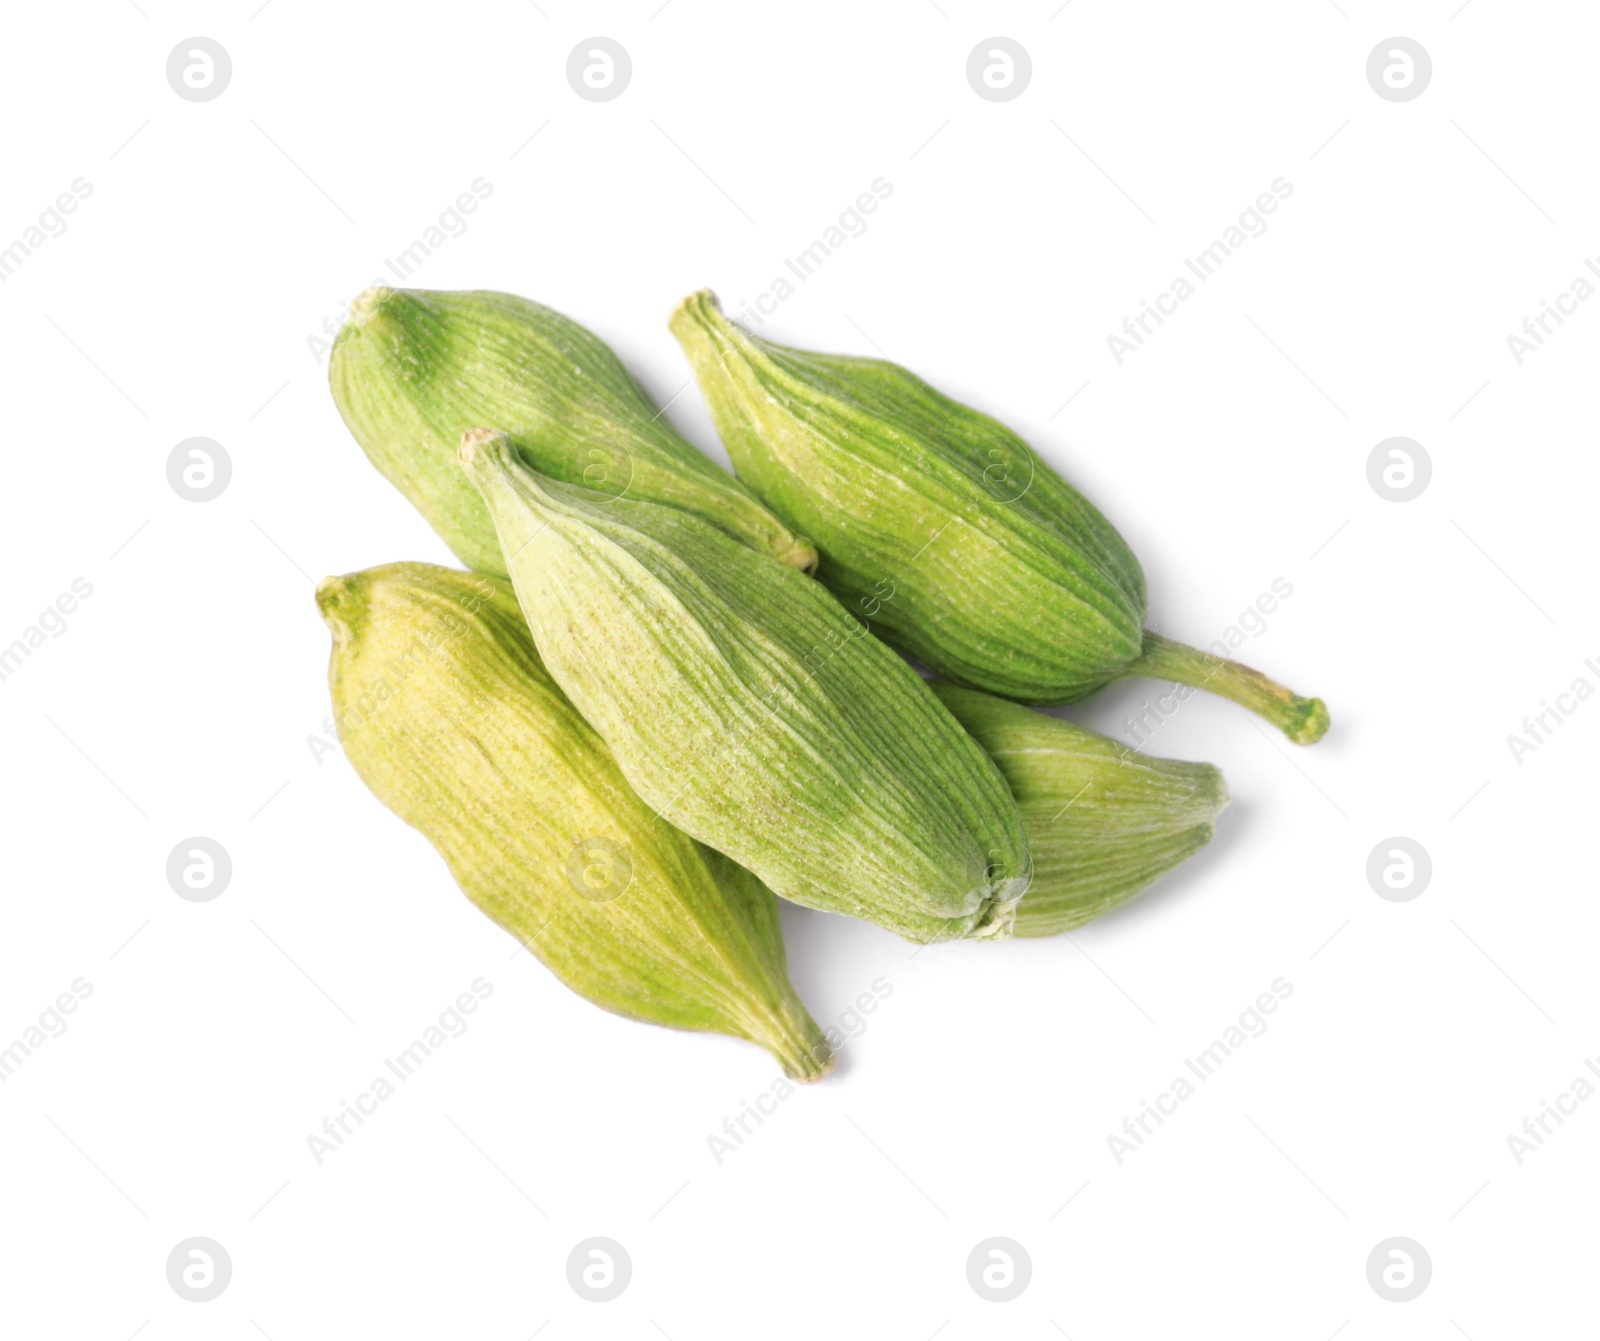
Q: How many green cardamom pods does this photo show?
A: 5